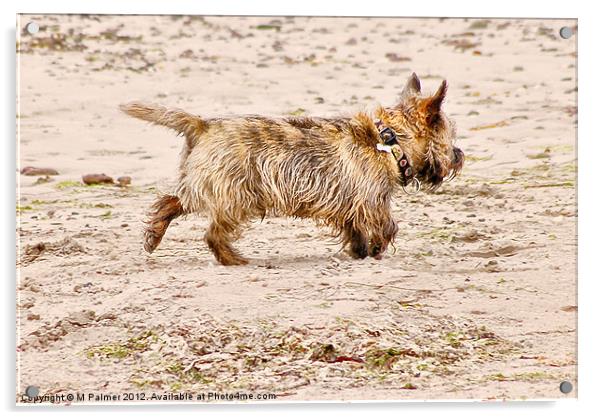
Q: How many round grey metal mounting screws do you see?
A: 4